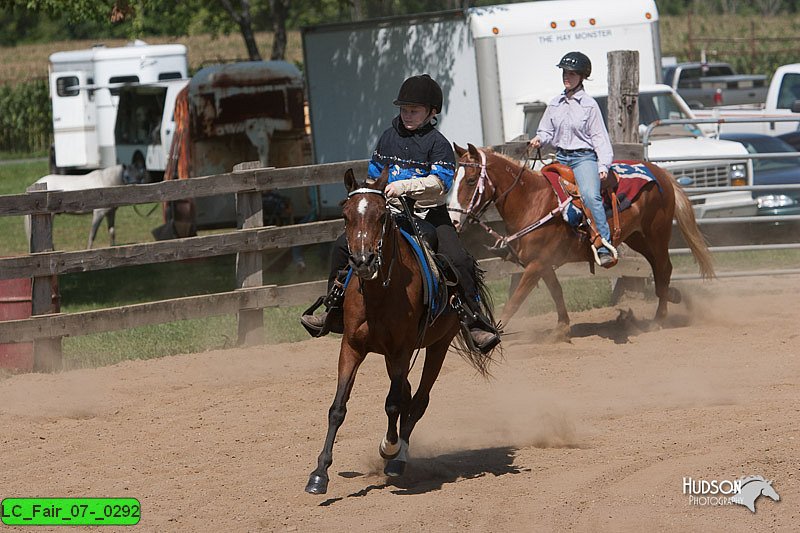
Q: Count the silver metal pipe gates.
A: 1